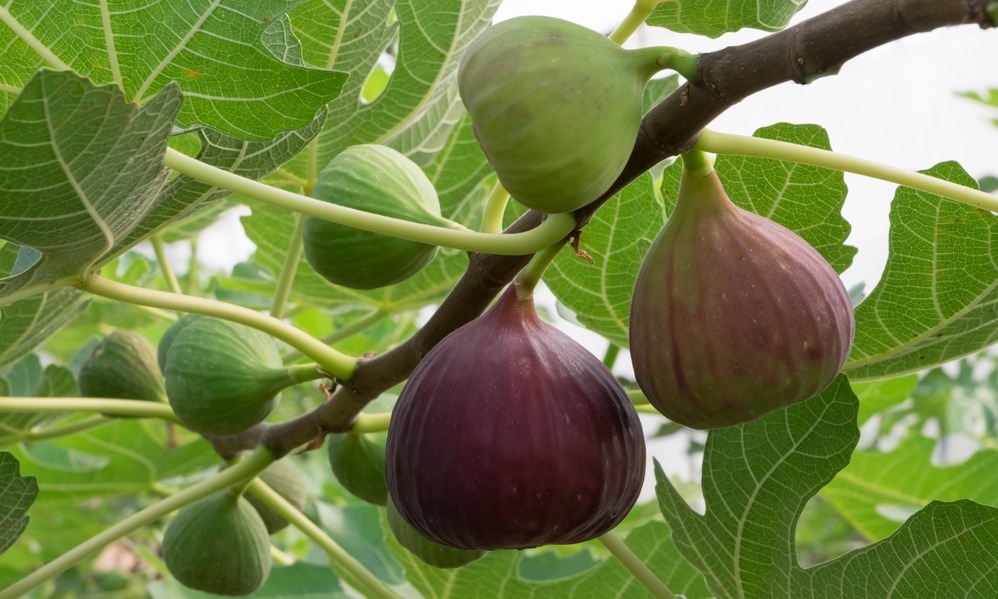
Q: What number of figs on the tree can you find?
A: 11